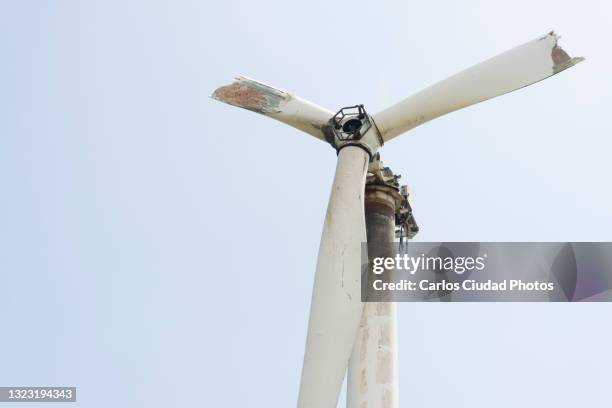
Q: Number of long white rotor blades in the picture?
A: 3